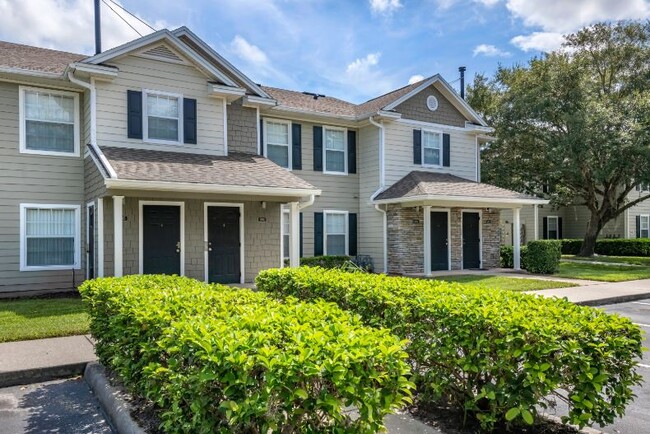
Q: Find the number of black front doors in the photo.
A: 4